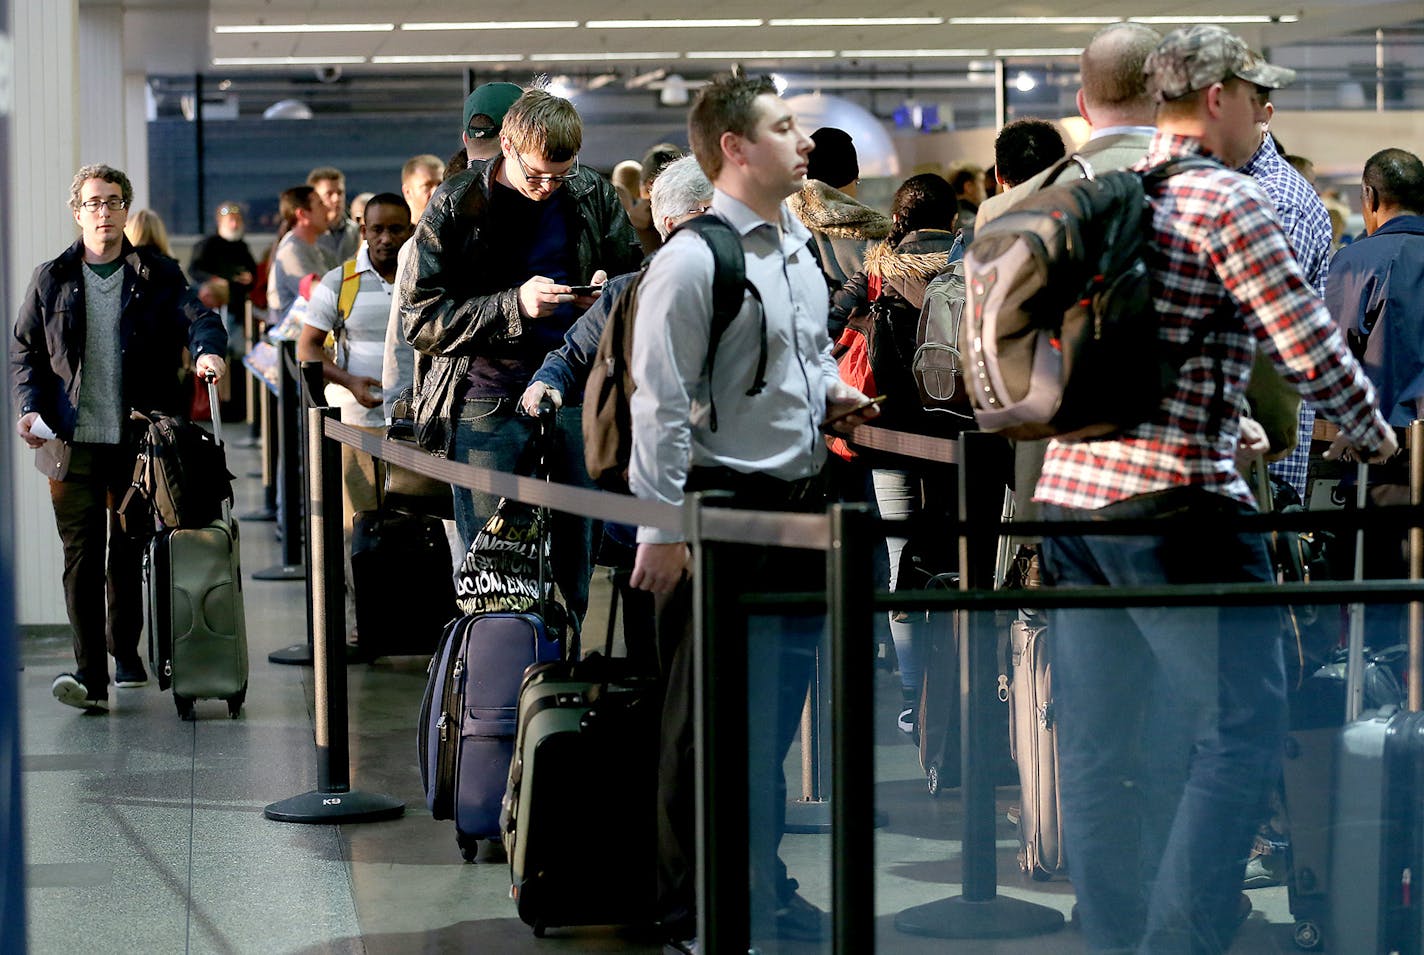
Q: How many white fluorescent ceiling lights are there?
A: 12